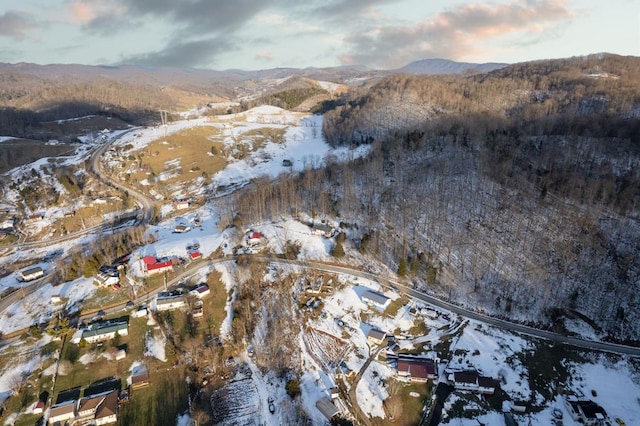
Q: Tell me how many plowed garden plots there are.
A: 2